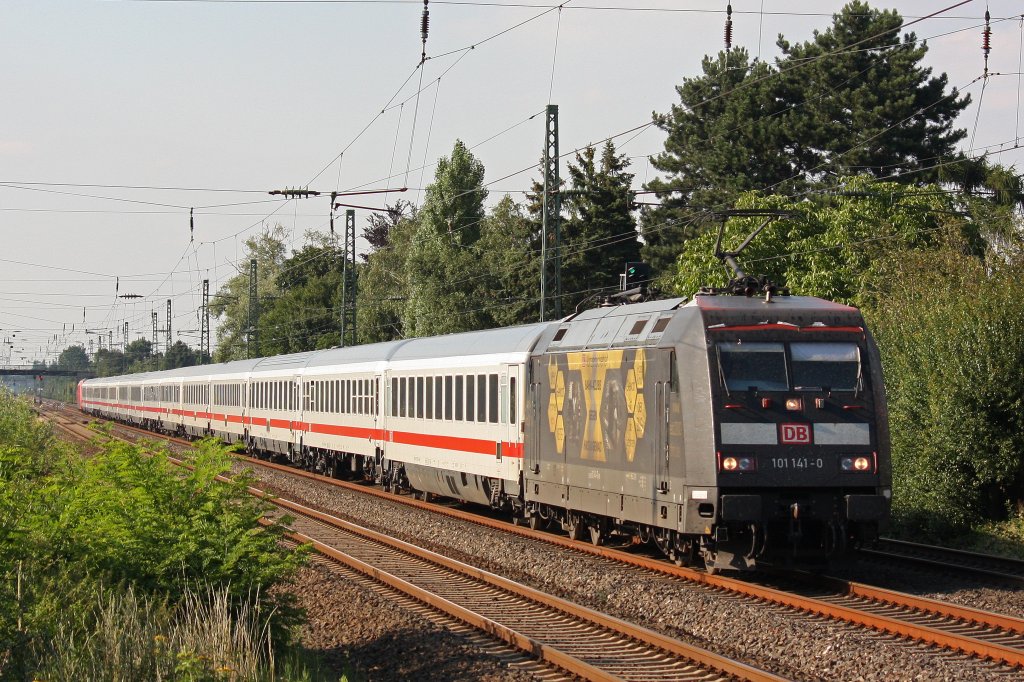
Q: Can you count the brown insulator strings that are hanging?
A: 3